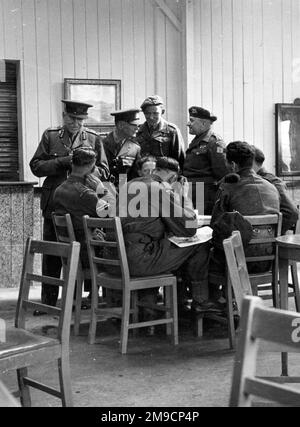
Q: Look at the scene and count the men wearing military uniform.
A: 9